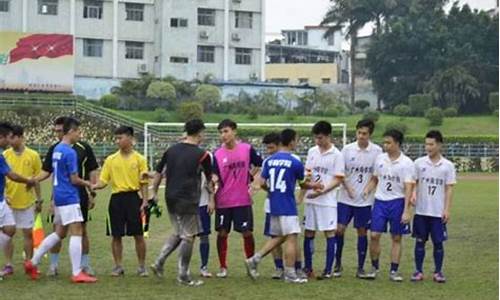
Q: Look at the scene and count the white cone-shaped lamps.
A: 0